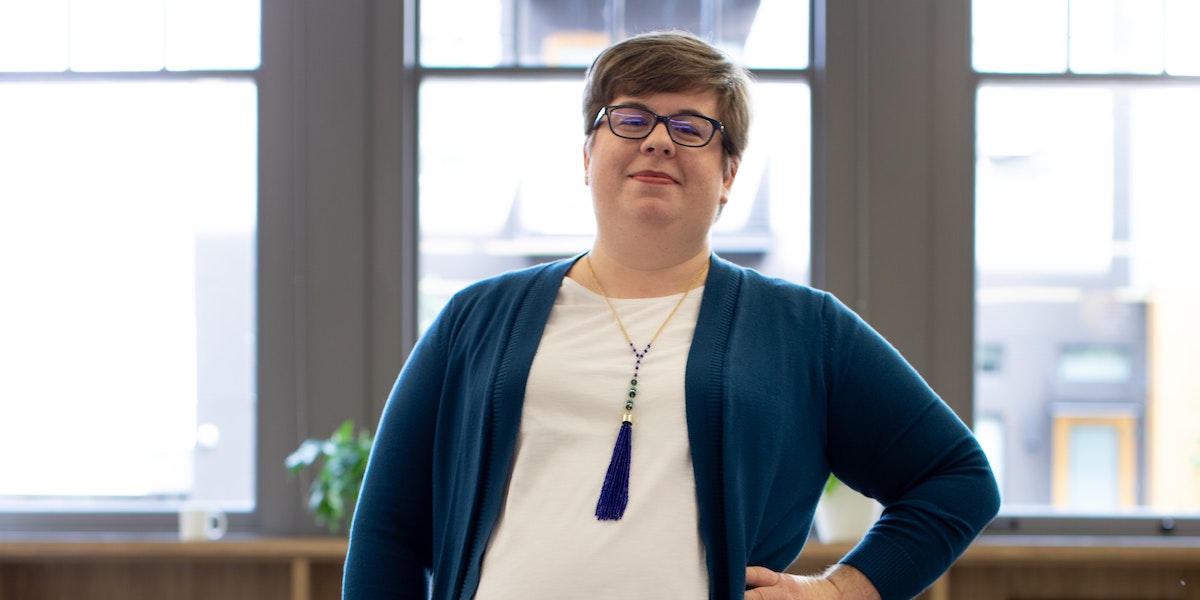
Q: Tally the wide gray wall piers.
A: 2